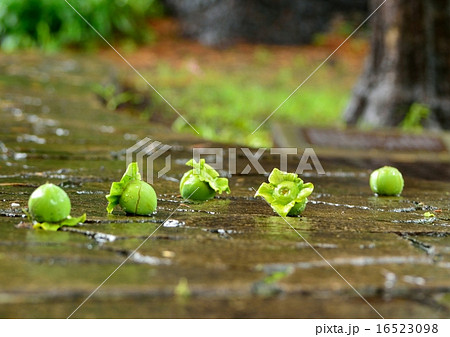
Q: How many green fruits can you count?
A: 5